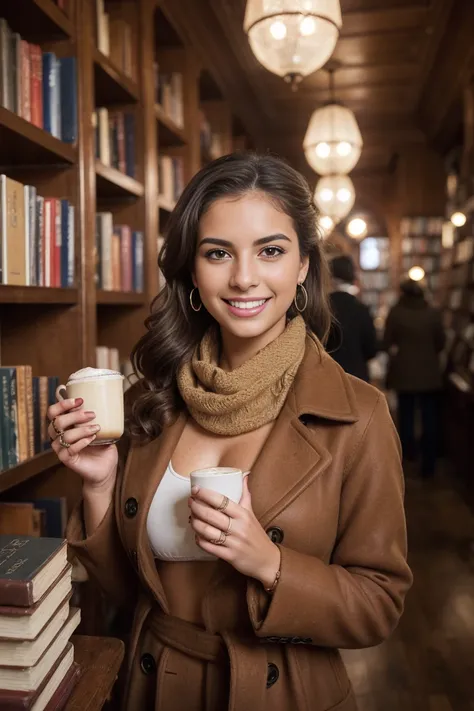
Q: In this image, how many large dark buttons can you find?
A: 4